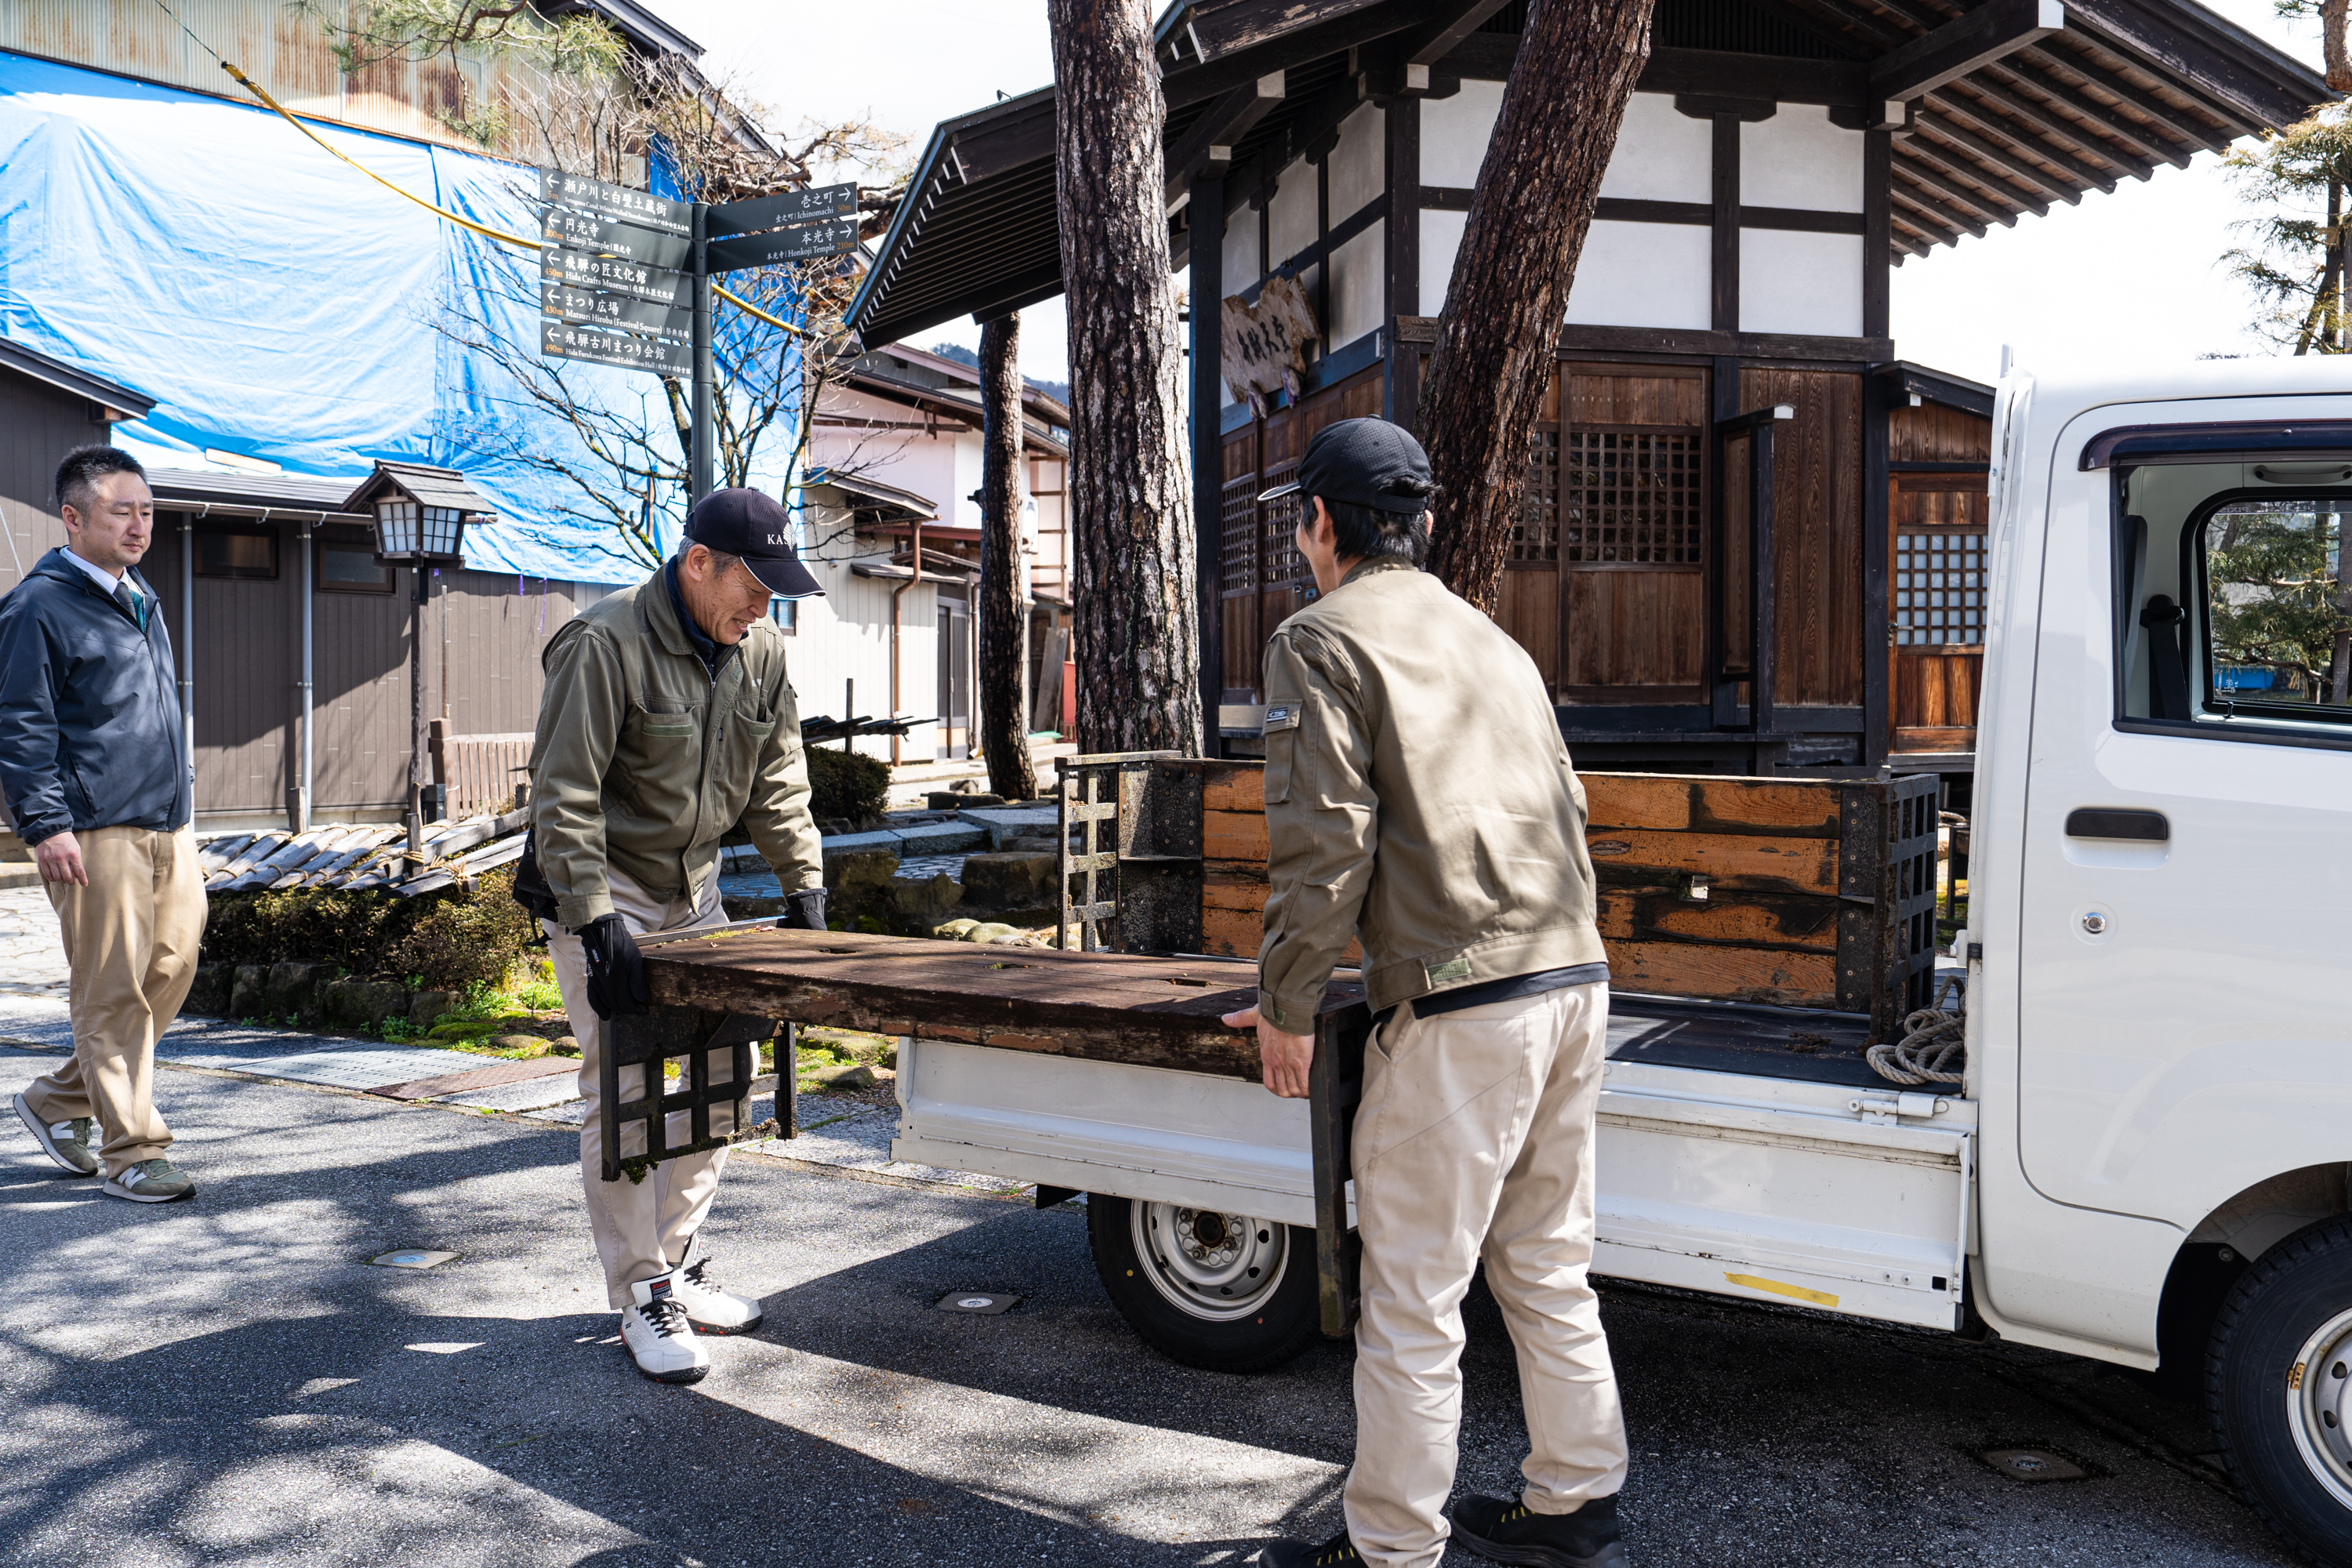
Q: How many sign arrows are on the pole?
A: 7